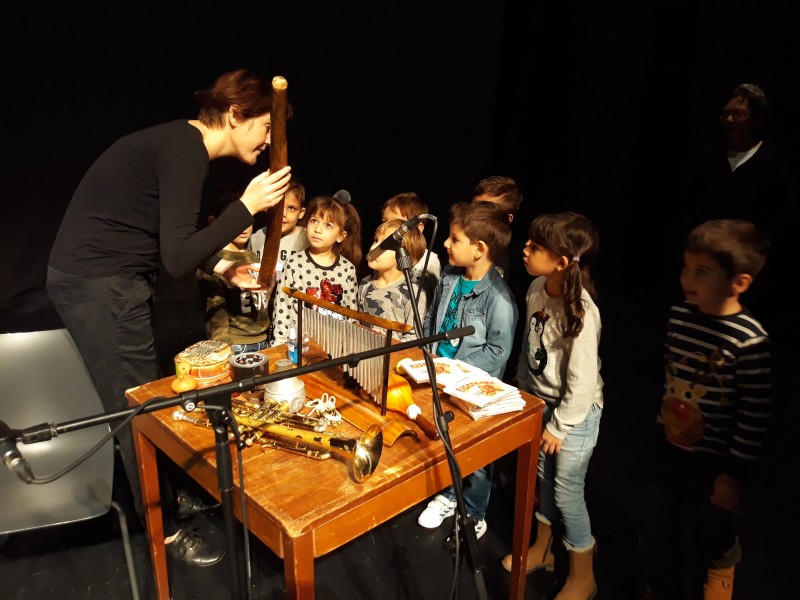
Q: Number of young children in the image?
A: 9